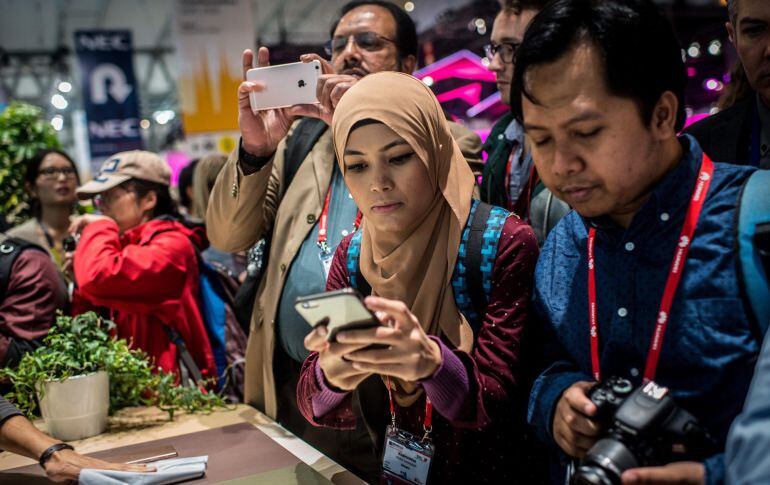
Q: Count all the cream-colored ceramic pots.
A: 1